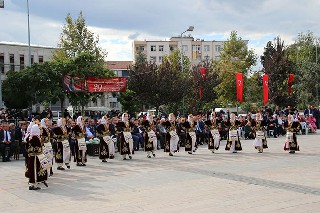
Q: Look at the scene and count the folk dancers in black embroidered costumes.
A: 14